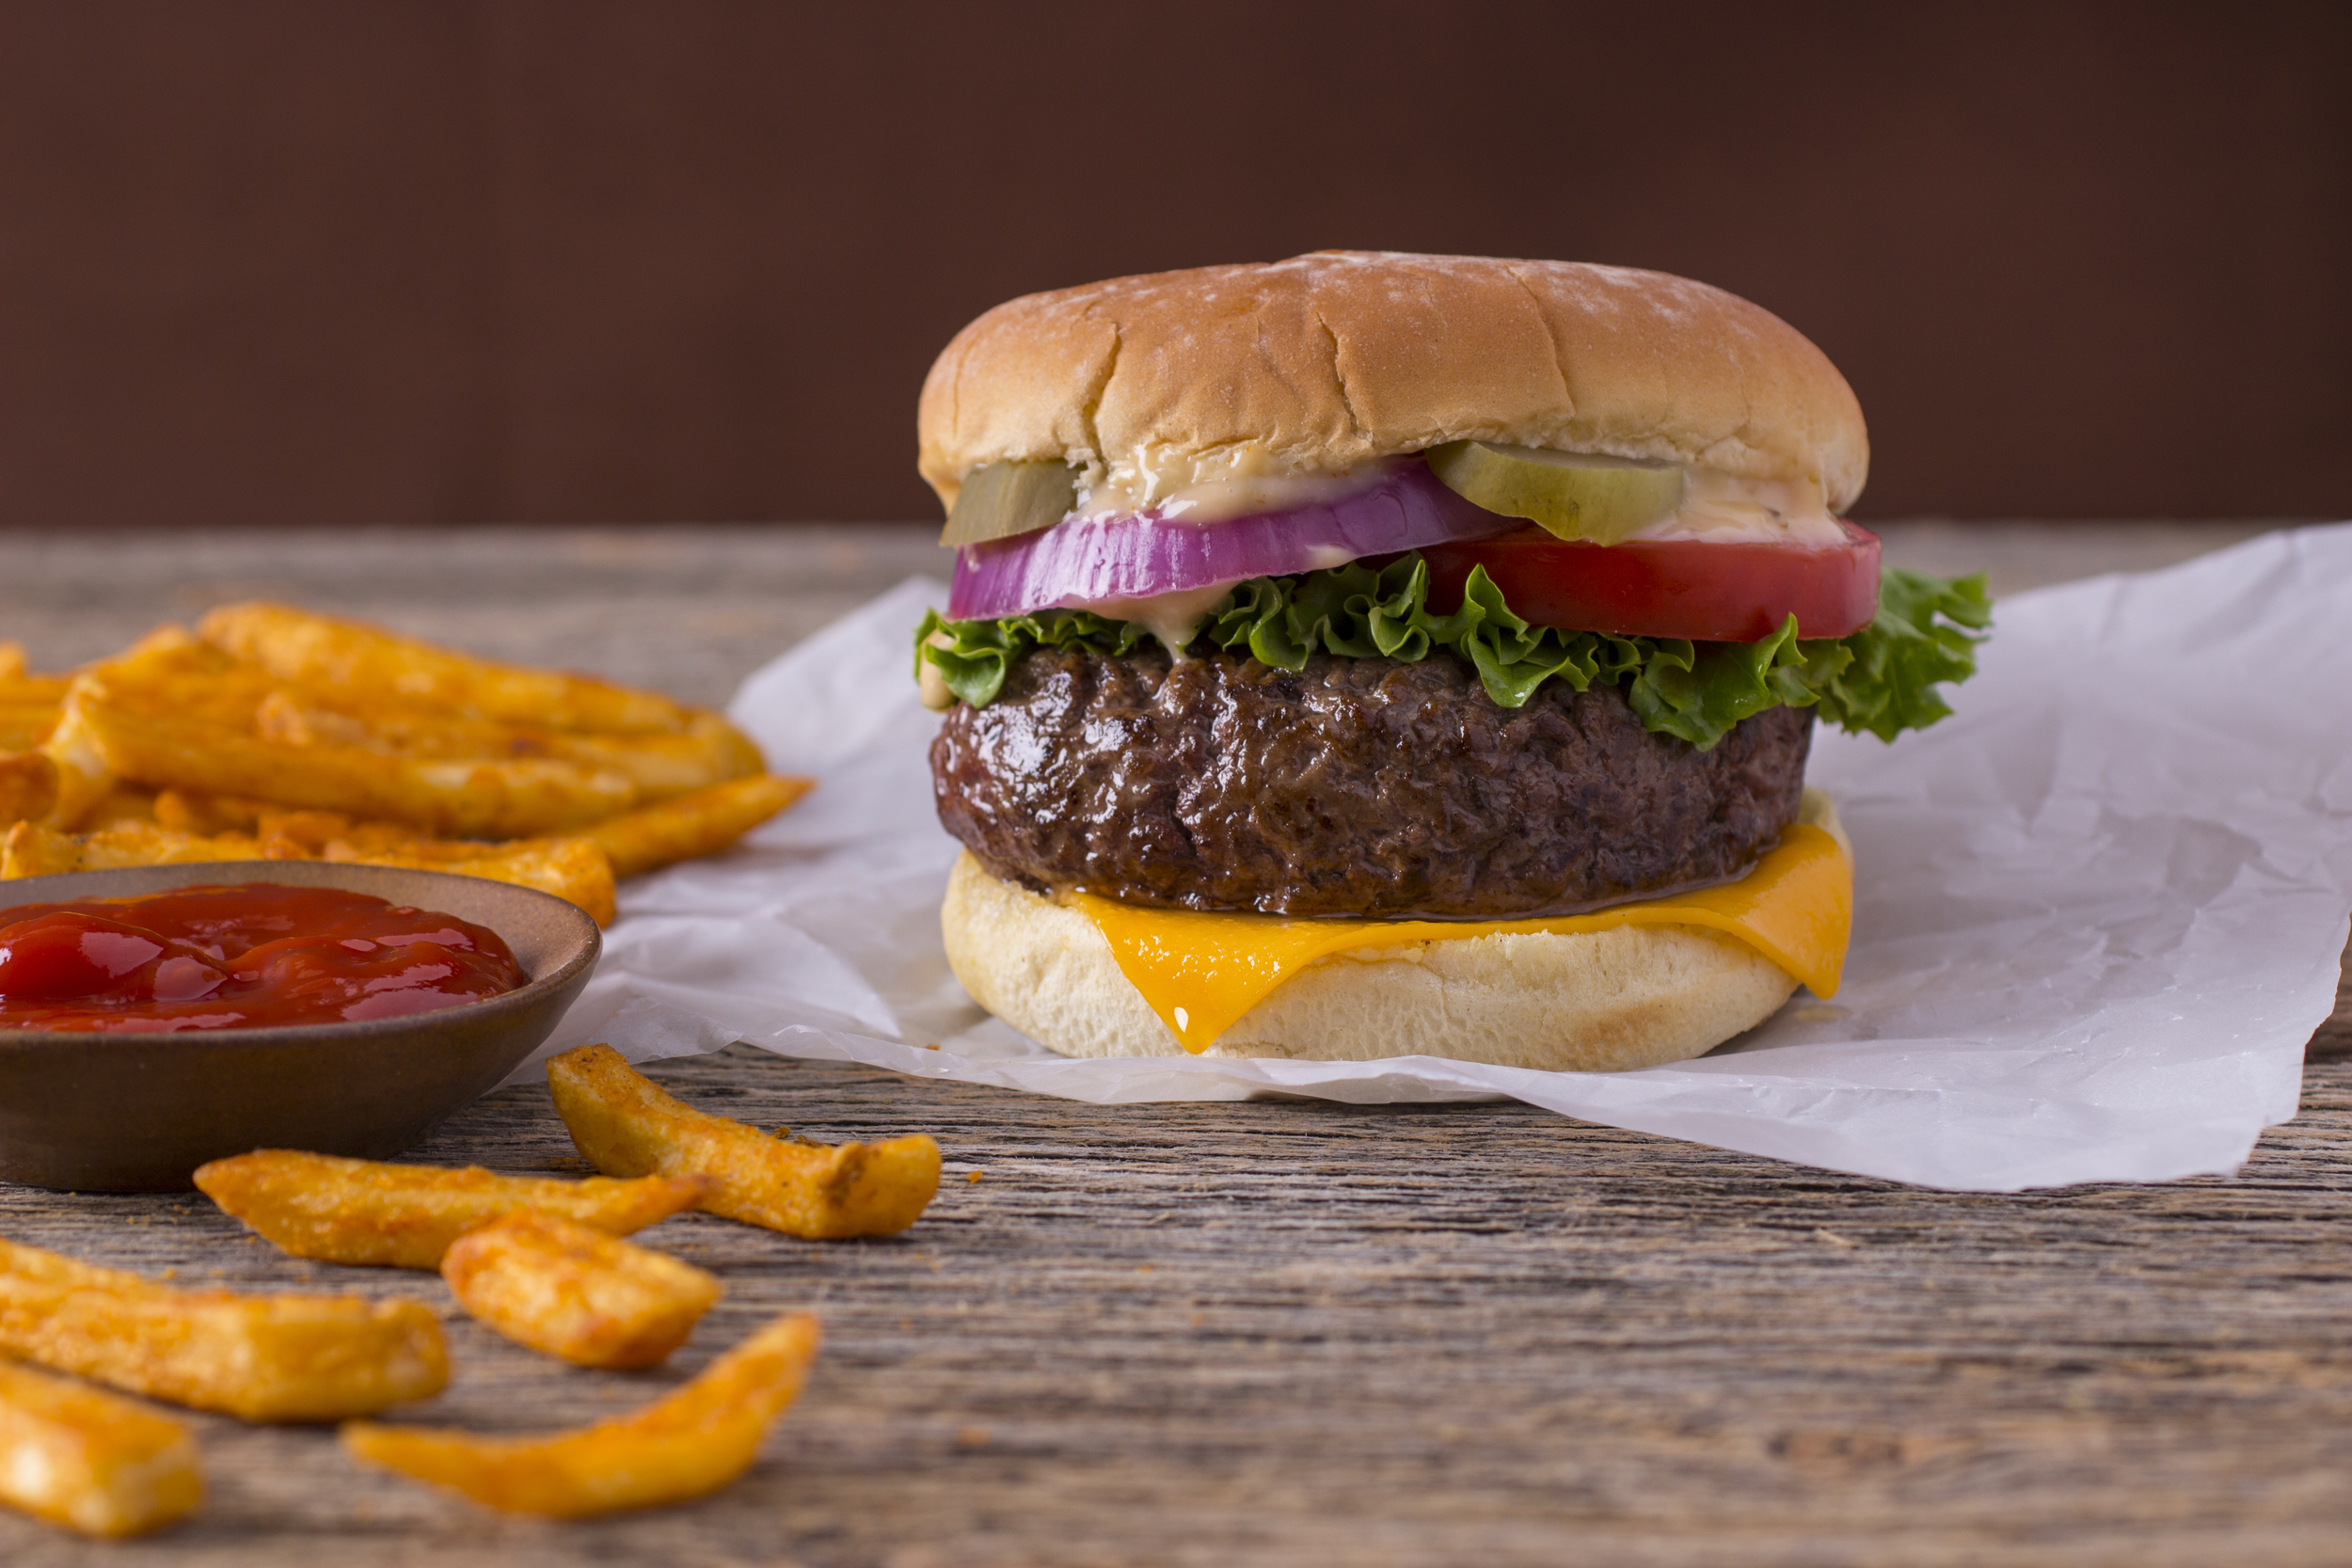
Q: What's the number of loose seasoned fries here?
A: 6